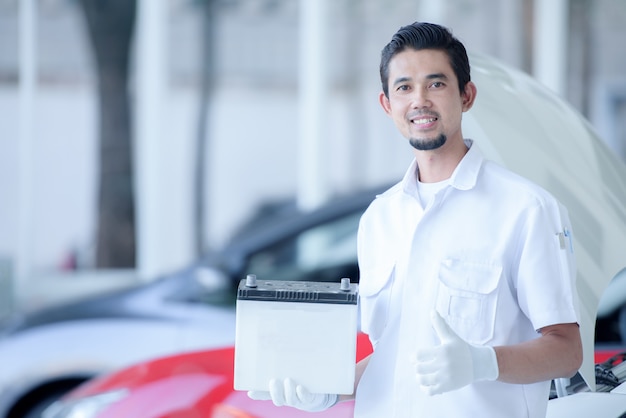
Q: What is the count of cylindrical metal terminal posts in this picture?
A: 2